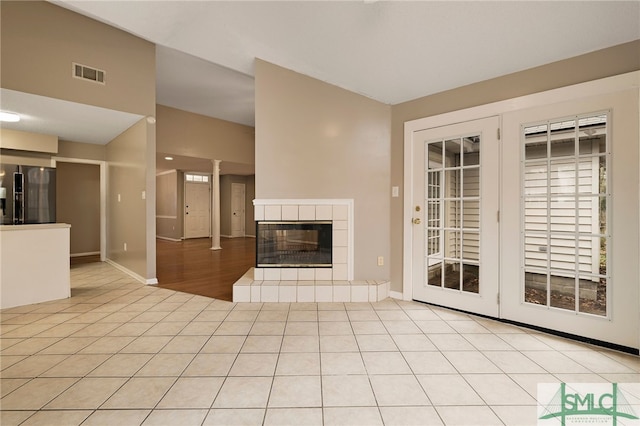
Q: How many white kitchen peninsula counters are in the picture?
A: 1